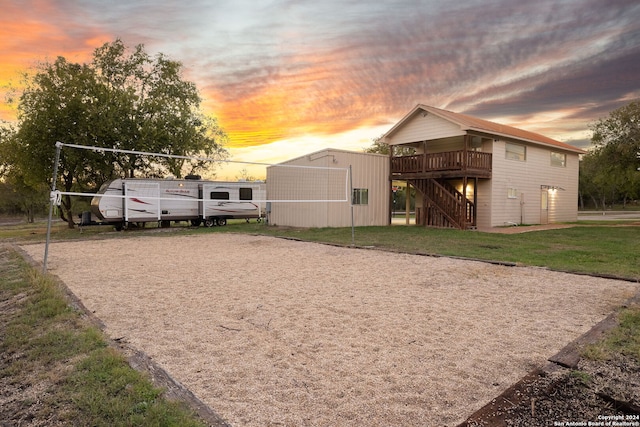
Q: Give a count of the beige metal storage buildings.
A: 1